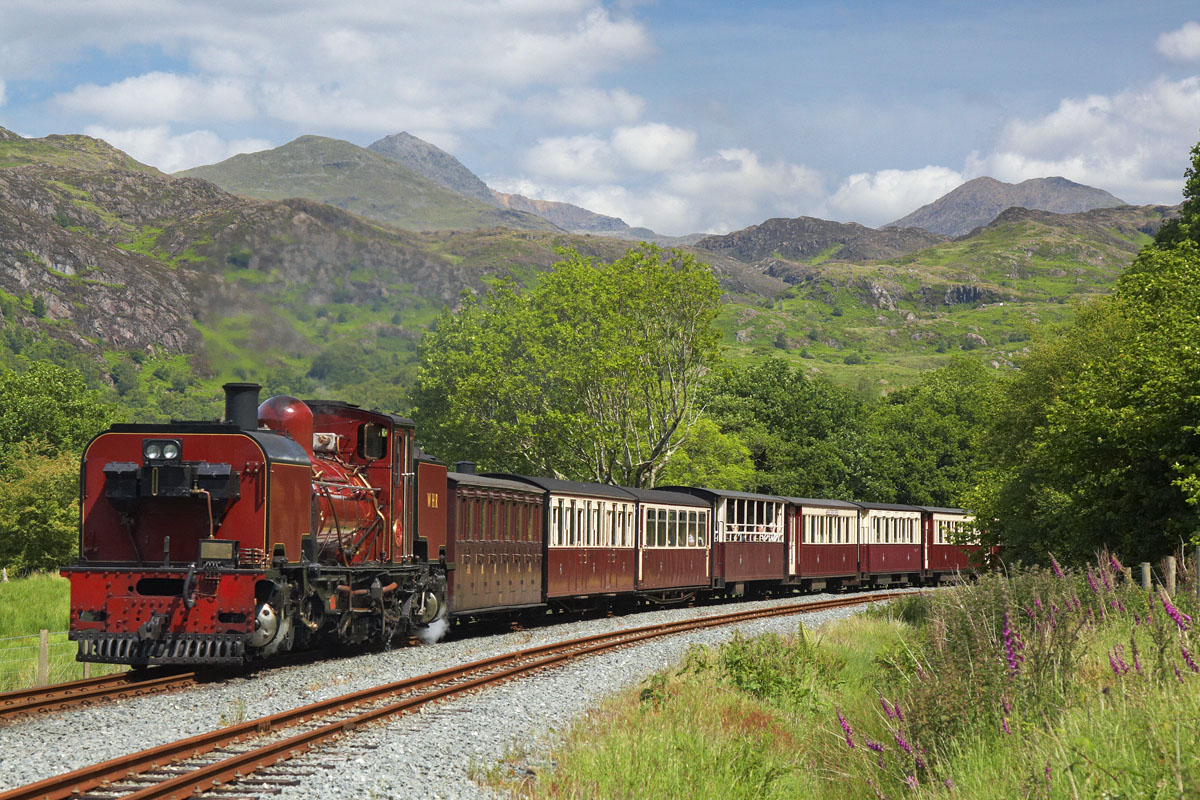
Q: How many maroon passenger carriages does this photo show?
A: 7